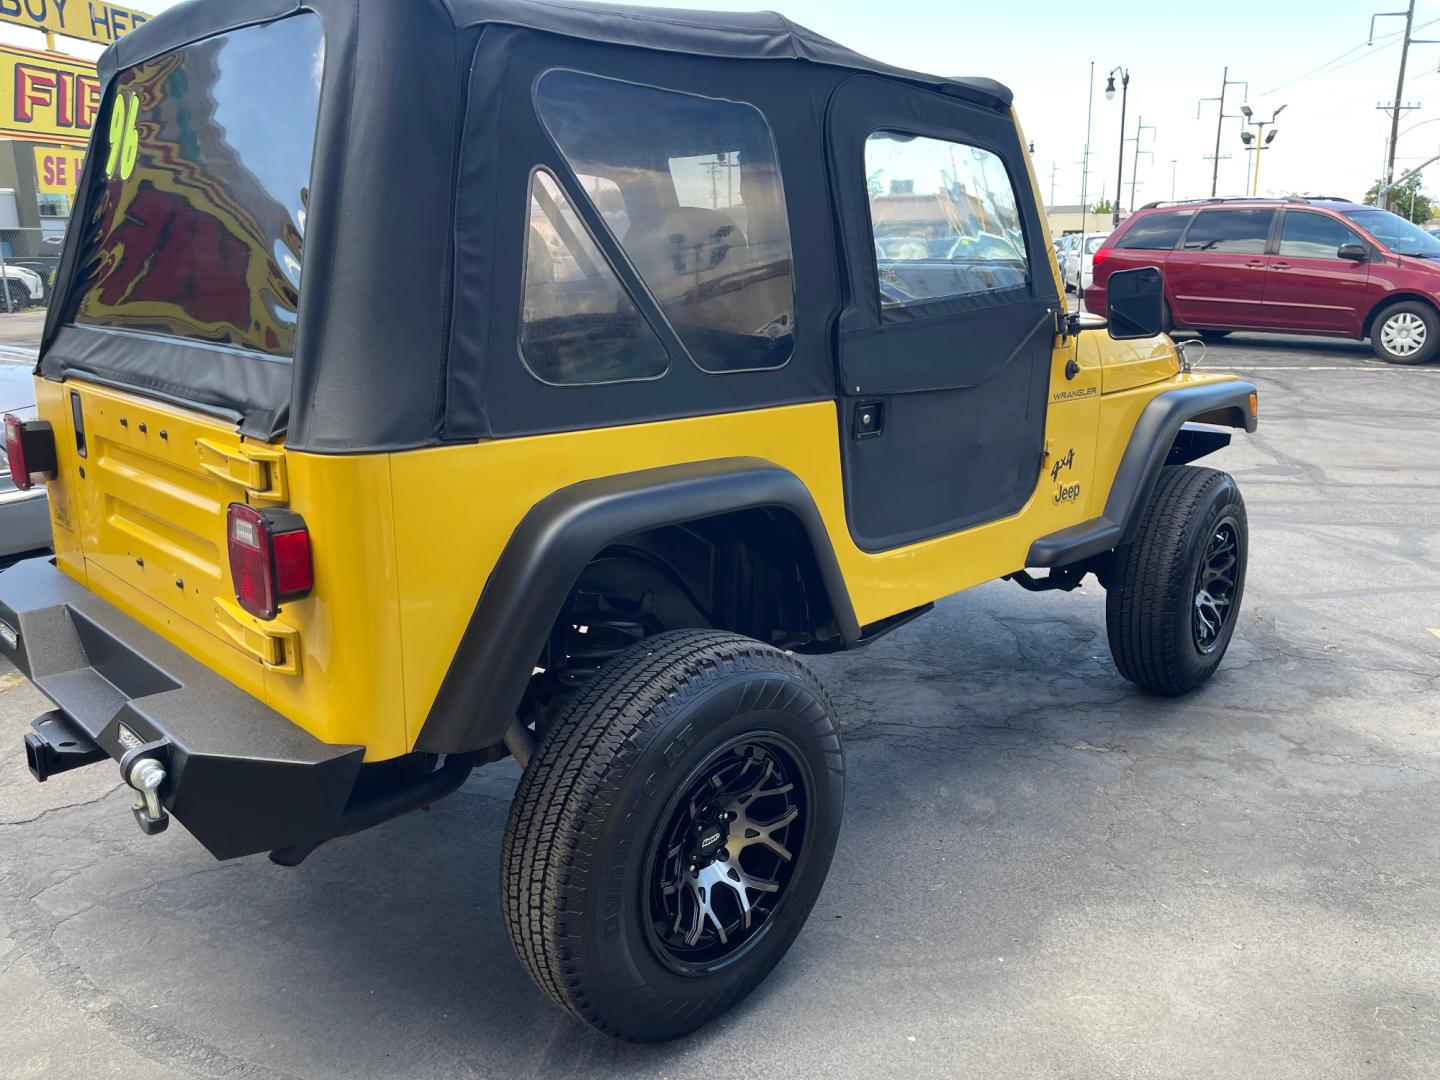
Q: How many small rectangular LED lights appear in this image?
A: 2